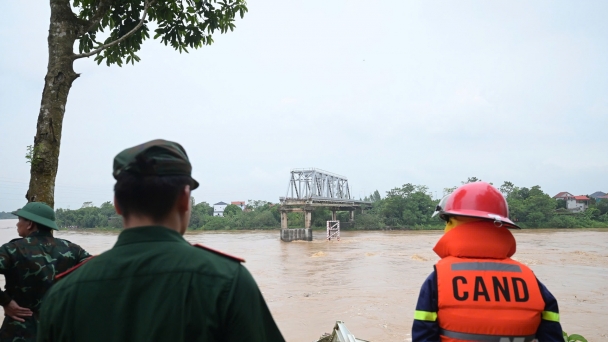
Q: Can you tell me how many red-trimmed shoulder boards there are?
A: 2